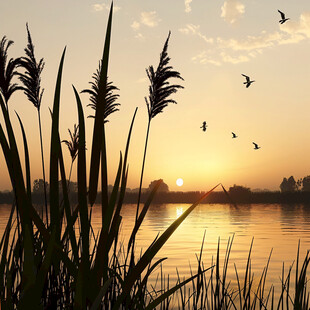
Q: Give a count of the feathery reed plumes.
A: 5